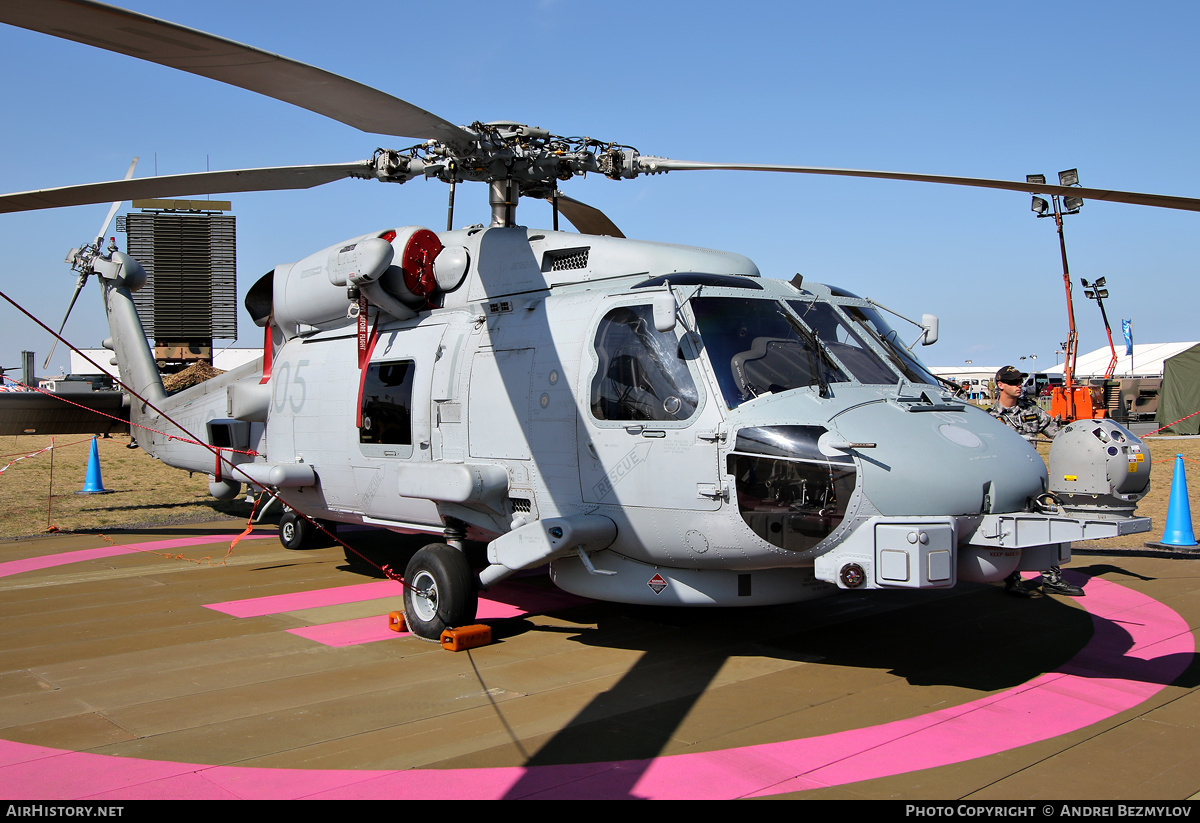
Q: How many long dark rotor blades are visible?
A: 4